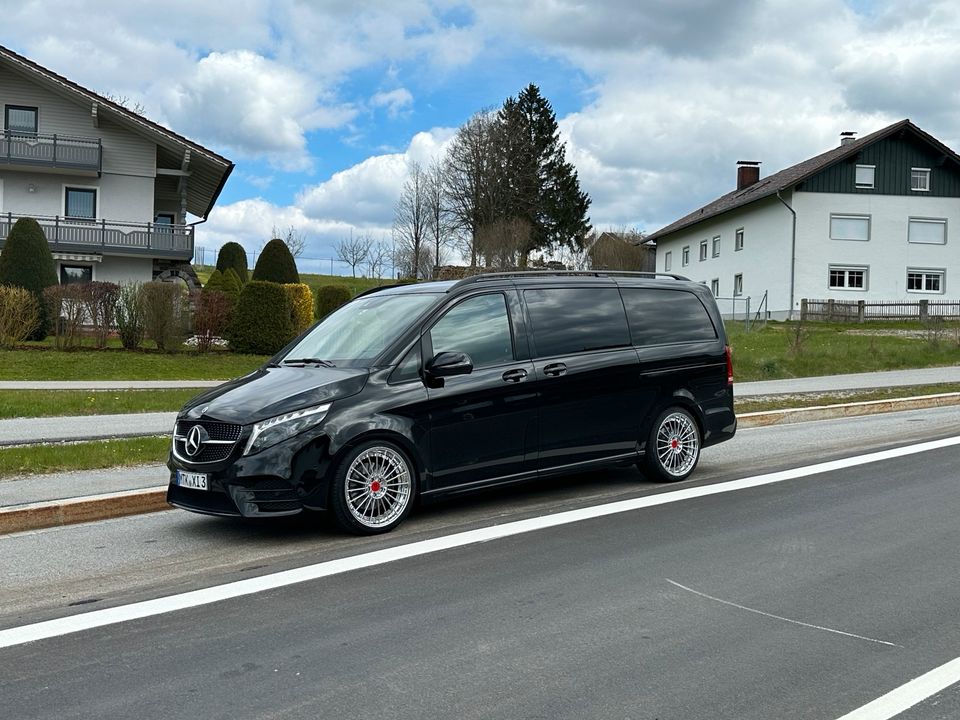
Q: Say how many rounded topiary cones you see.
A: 3